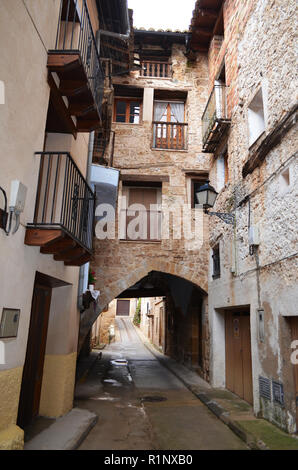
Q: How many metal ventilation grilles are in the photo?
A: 2